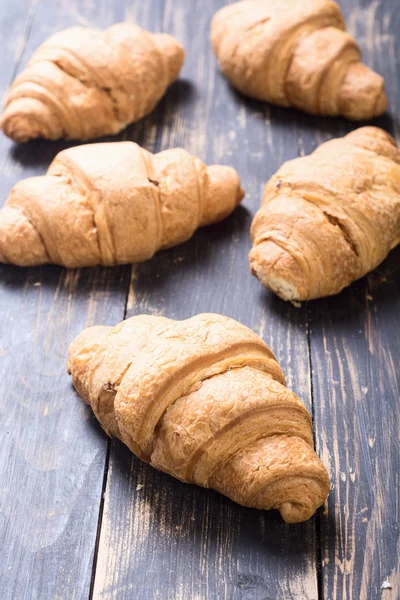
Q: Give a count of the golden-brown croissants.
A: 5